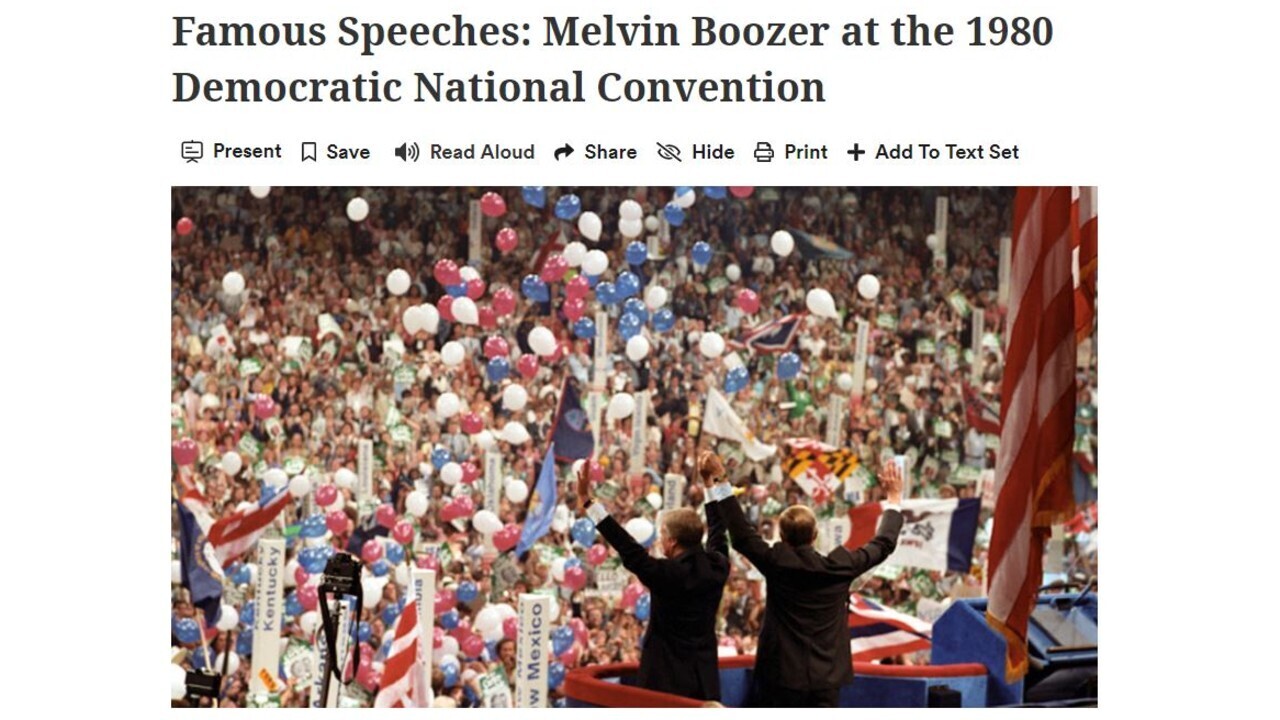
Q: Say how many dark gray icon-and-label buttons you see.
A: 7